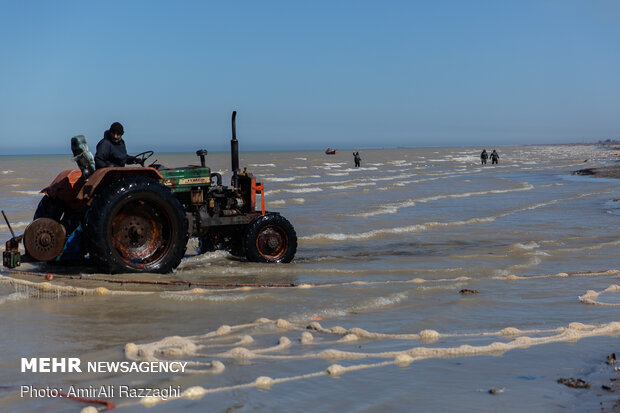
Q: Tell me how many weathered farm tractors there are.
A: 1